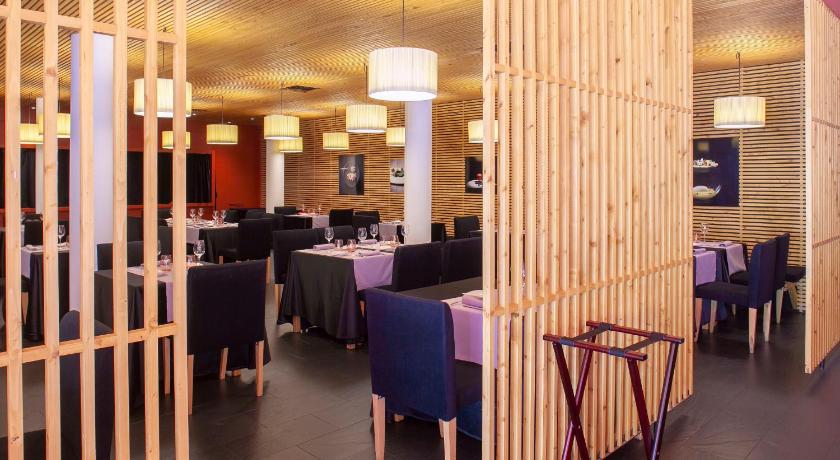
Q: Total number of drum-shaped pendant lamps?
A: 13